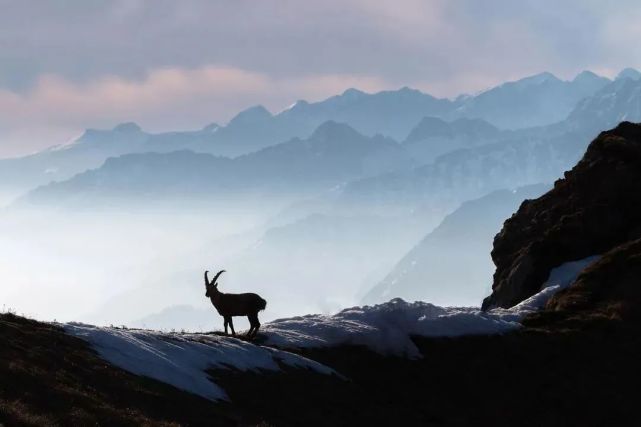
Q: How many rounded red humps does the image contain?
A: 0